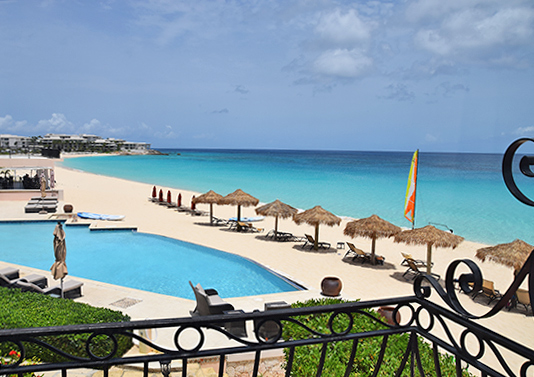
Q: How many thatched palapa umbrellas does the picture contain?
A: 7